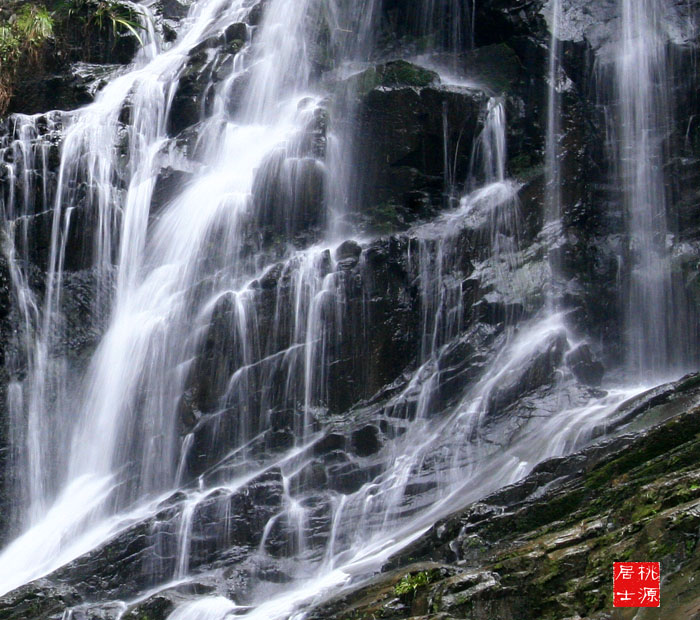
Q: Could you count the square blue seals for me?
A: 0